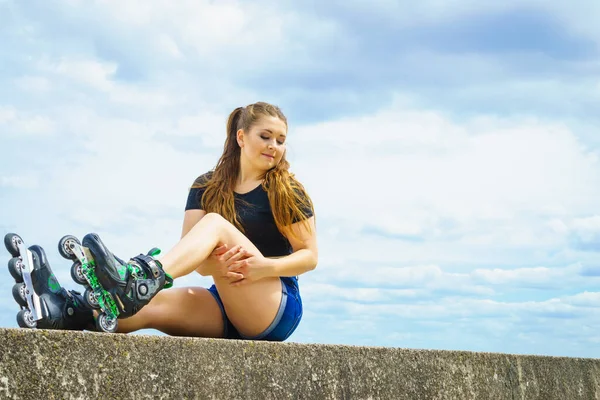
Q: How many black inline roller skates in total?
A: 2